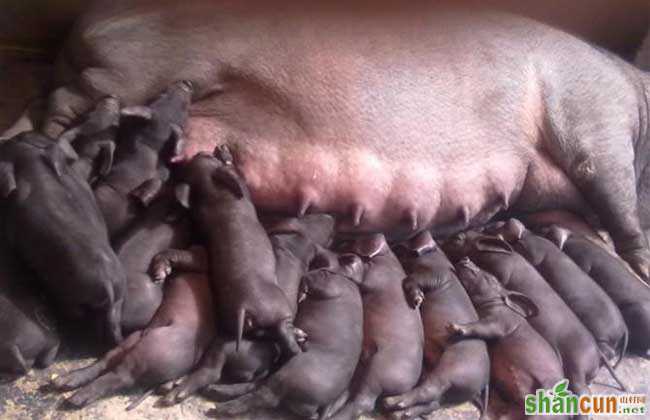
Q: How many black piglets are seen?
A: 15